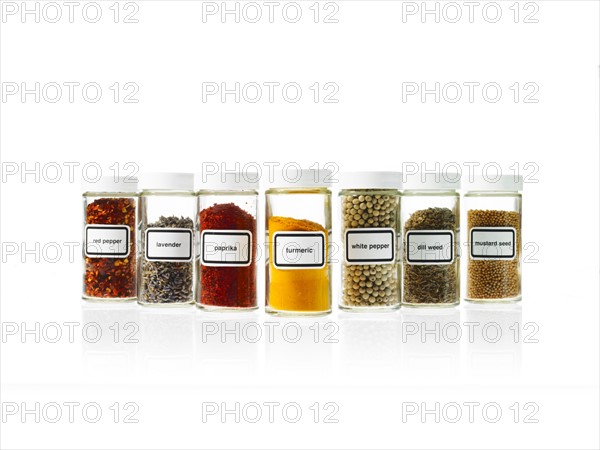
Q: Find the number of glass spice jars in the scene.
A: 7